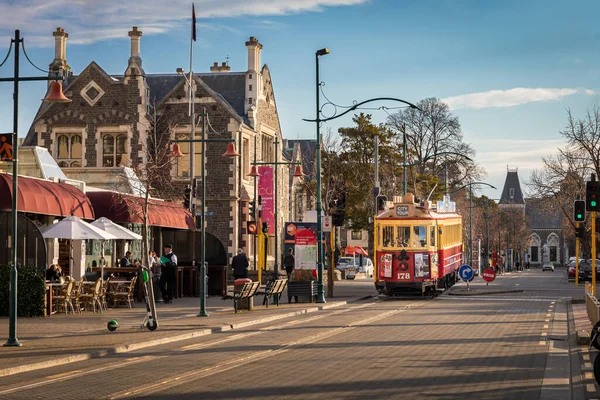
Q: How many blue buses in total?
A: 0